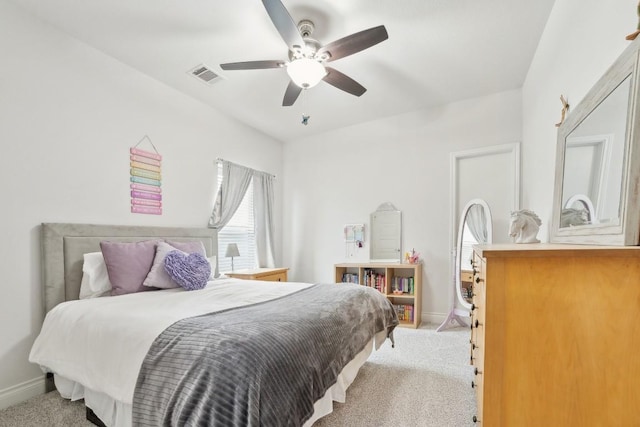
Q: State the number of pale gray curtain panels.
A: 2